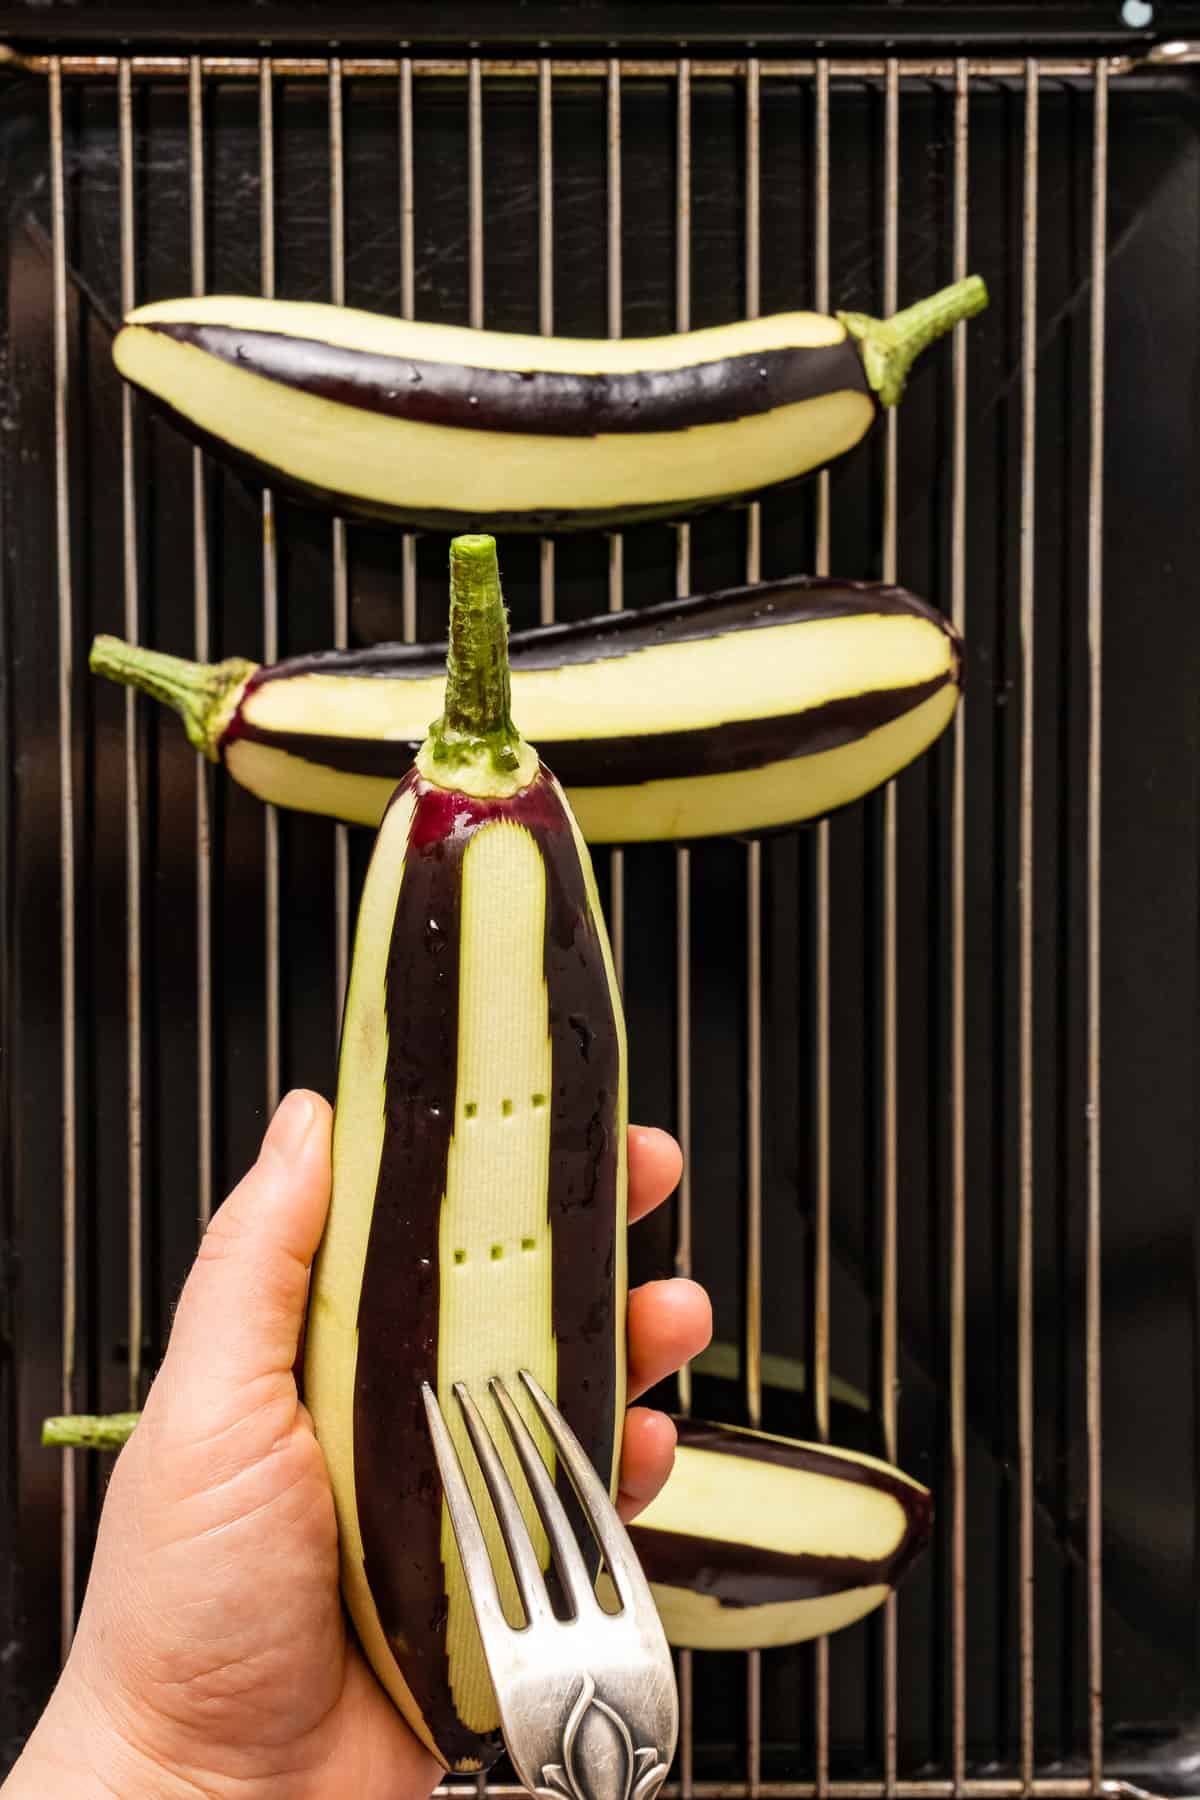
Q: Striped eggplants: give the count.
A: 4